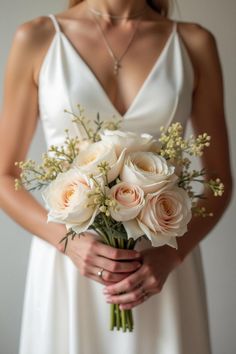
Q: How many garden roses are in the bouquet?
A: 6